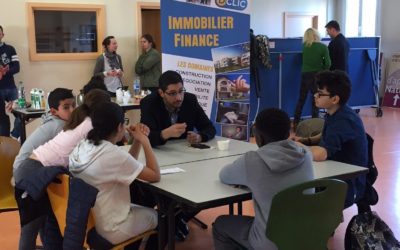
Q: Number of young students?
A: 5